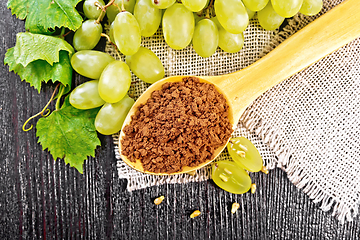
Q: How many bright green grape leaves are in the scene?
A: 3